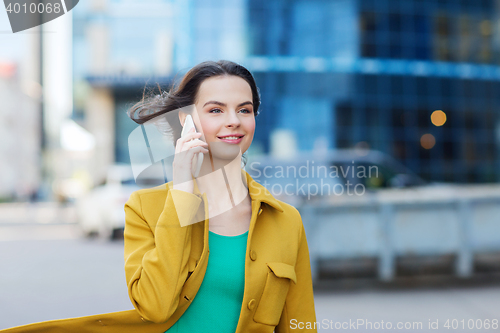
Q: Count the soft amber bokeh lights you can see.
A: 2